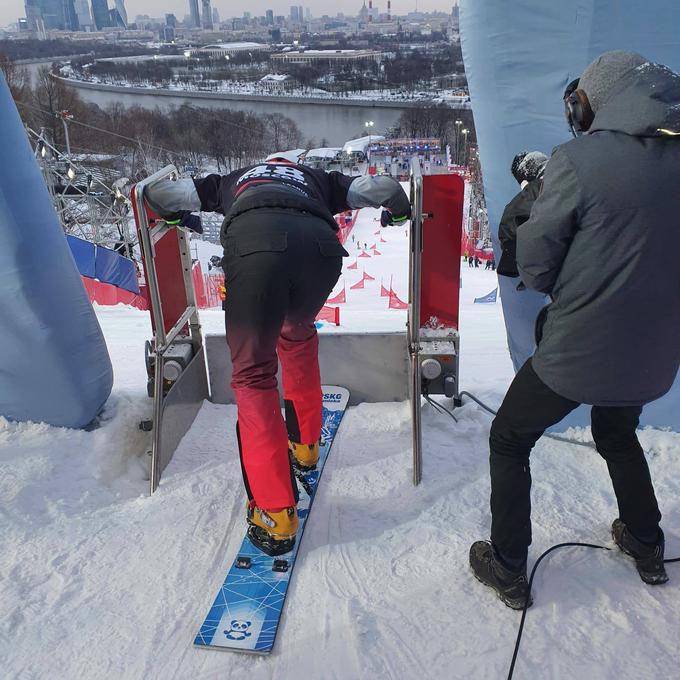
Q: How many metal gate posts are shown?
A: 2